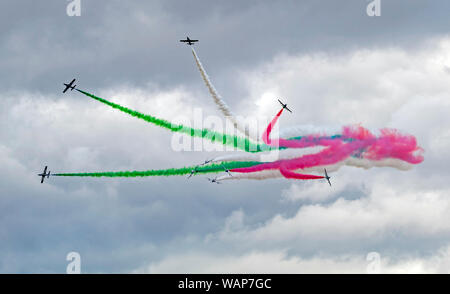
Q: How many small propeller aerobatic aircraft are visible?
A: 9